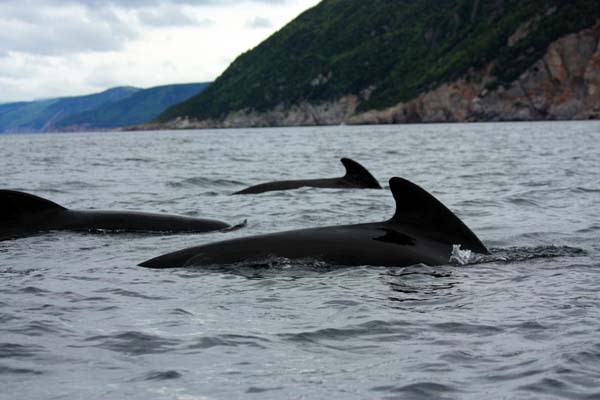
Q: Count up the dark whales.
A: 3